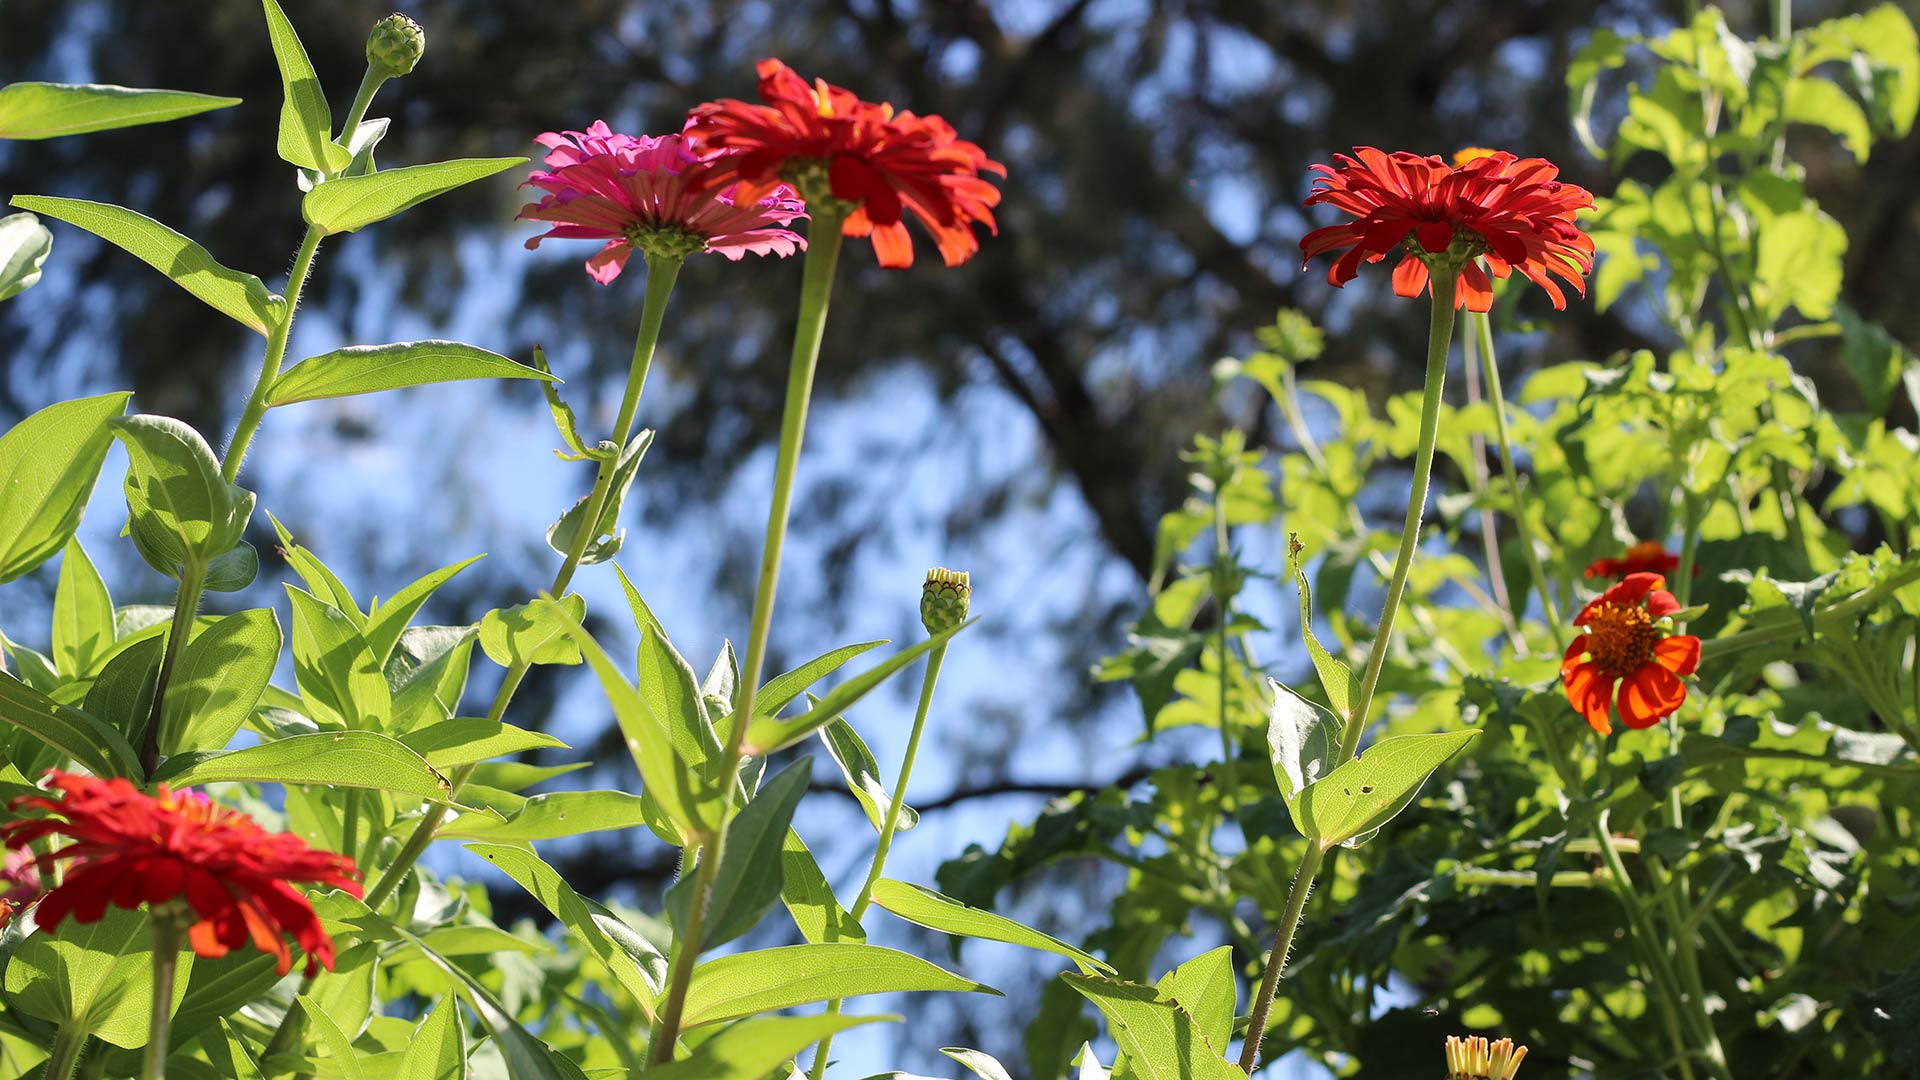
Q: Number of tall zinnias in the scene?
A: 3